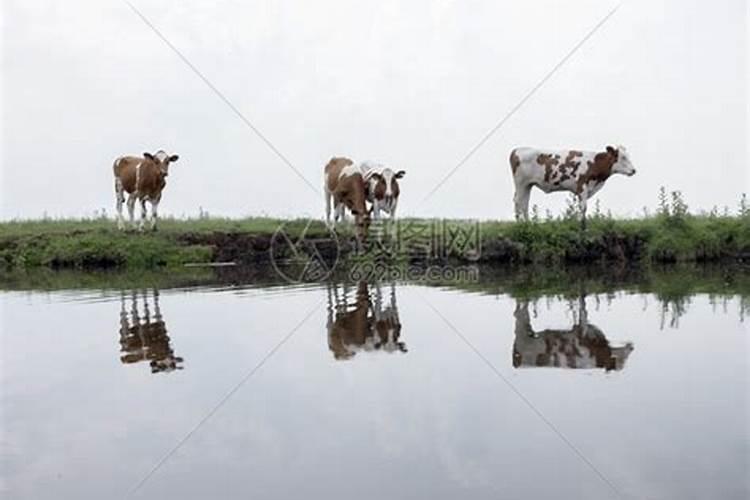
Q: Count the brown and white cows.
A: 4